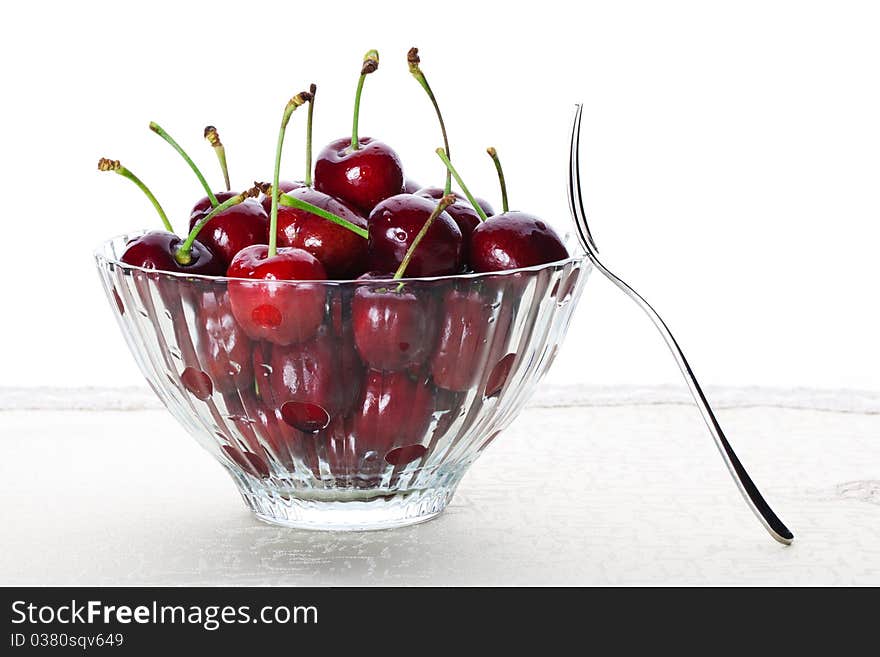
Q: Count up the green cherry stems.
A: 12